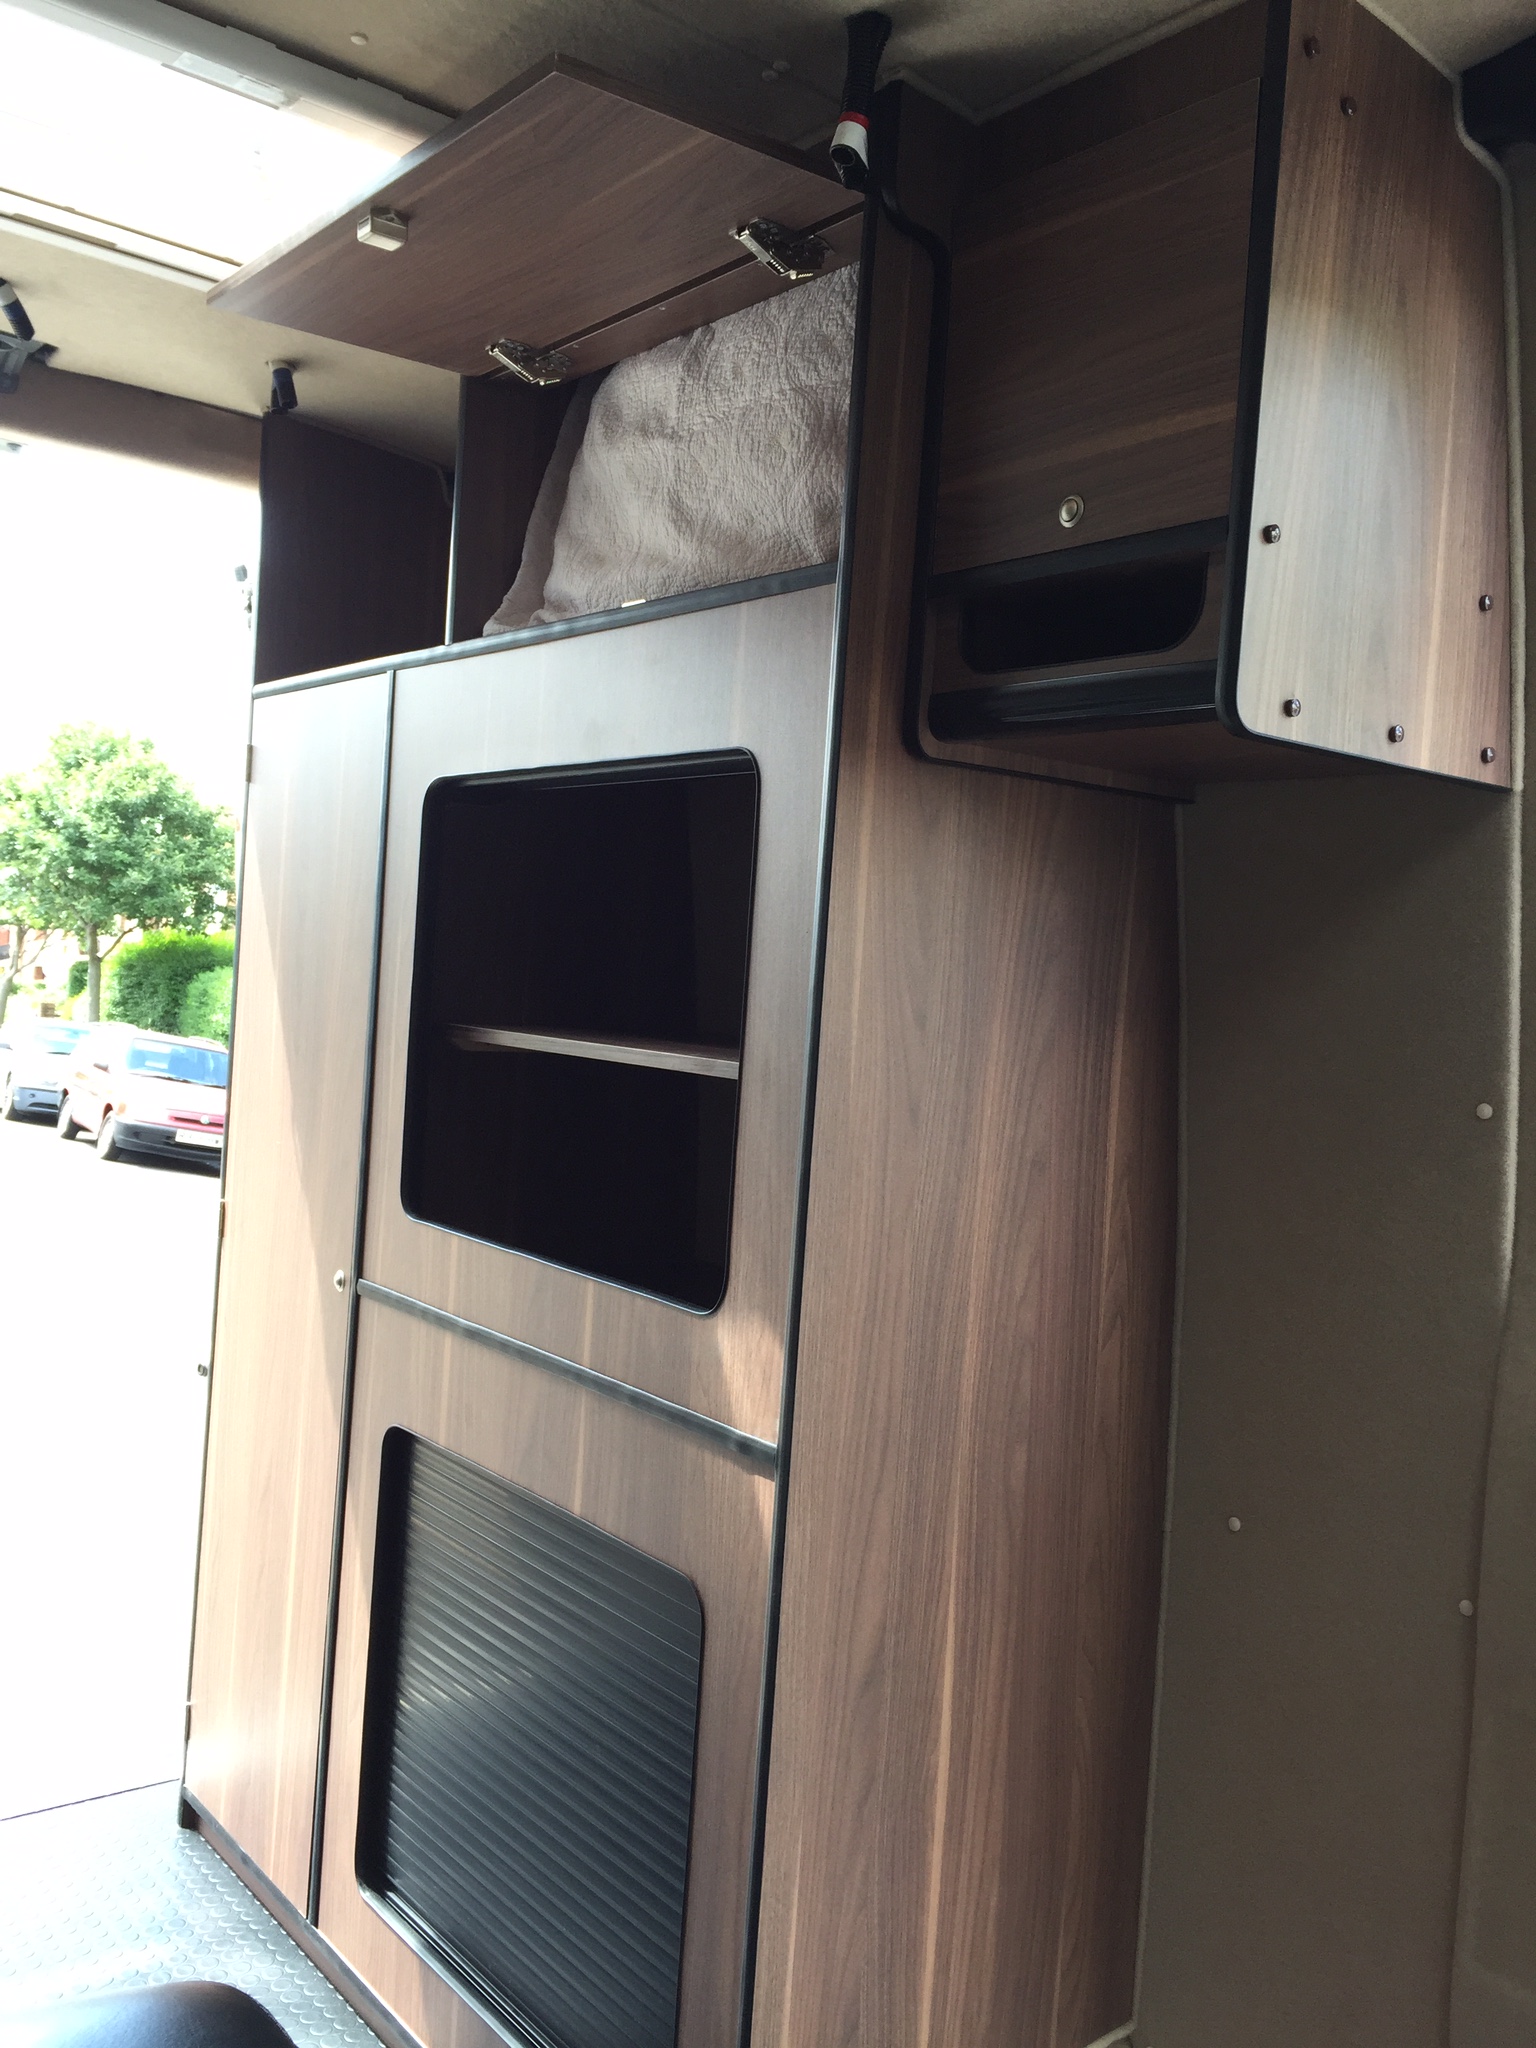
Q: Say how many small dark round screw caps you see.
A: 7